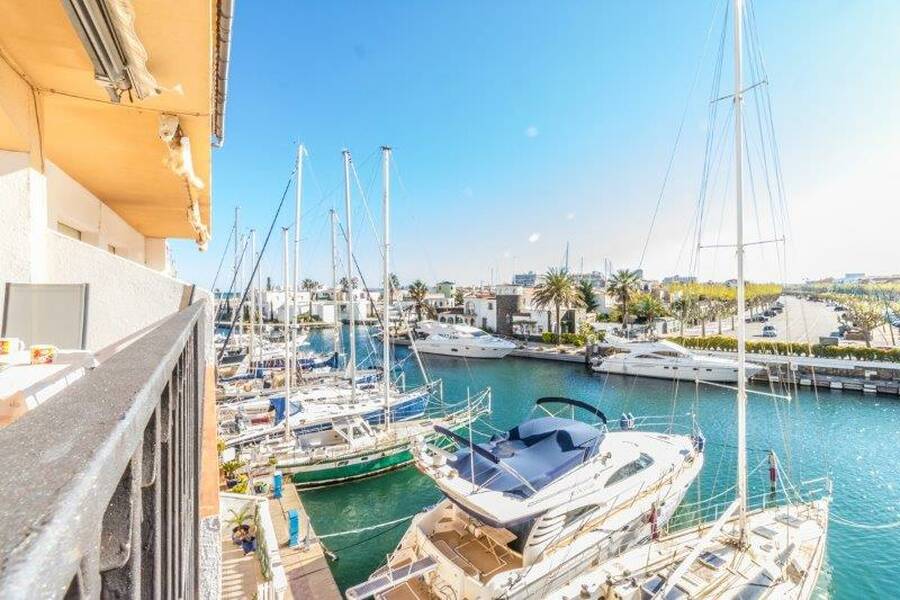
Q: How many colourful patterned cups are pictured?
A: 2